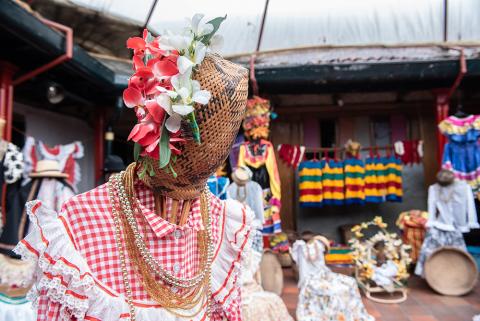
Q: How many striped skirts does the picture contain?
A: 5